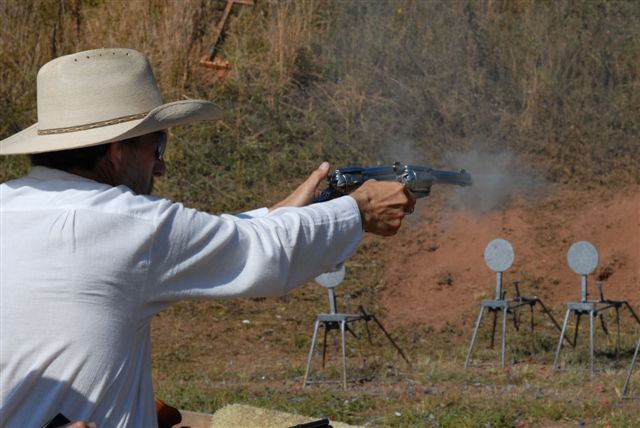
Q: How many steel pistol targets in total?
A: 3